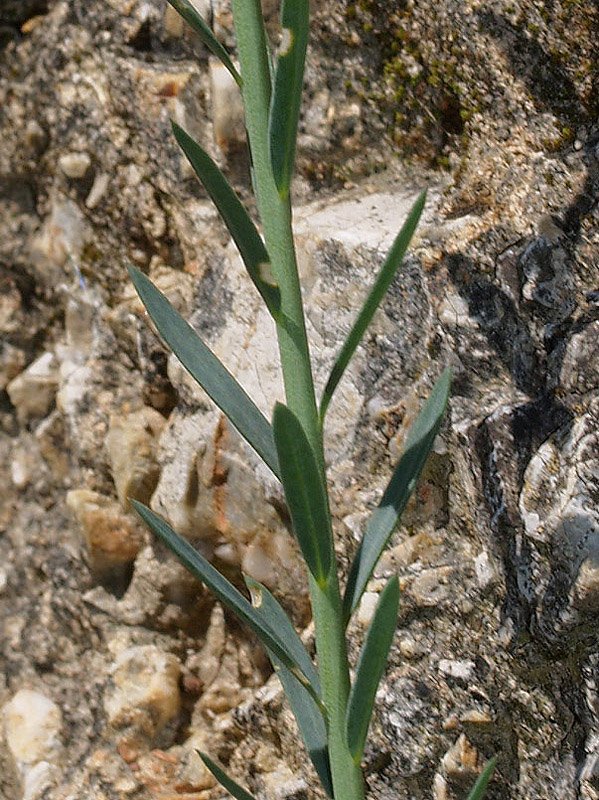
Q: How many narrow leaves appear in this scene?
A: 12